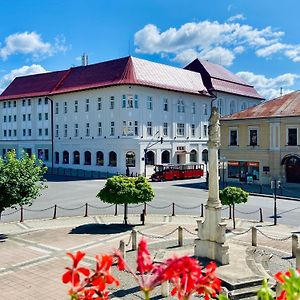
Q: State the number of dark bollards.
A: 9